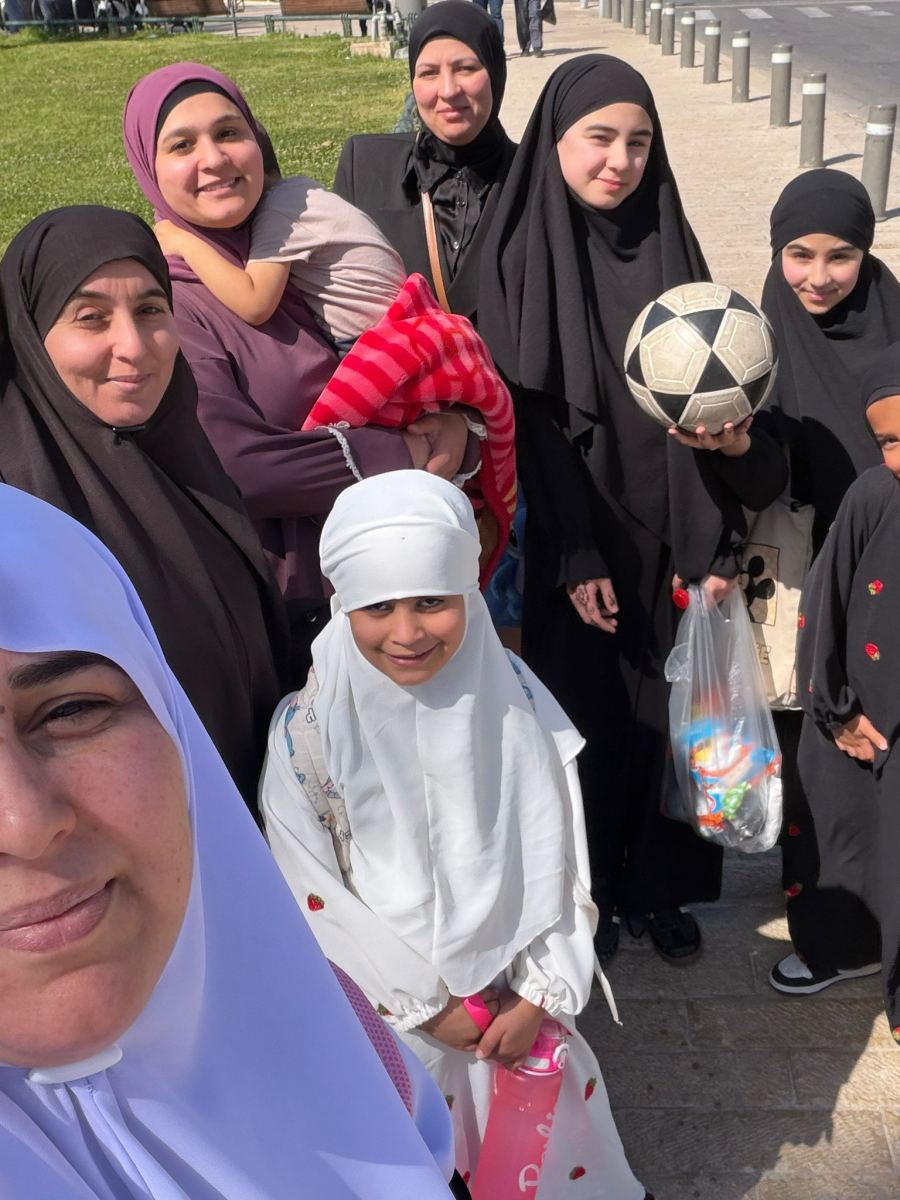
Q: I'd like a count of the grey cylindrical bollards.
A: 12